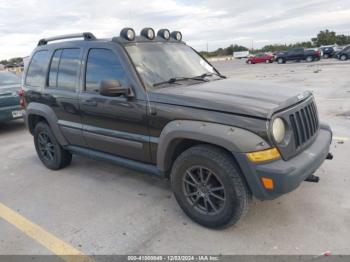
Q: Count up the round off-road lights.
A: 4